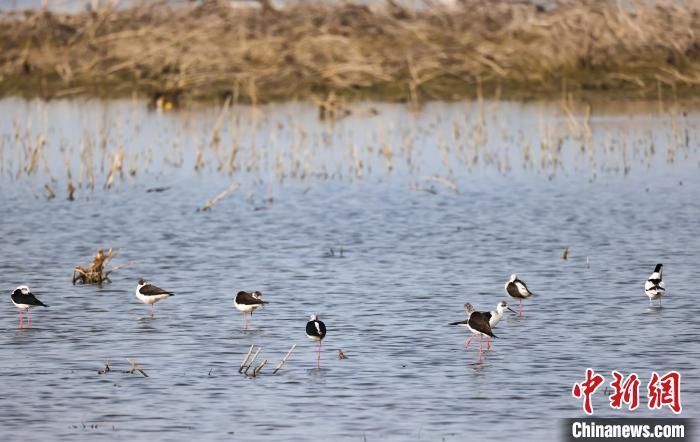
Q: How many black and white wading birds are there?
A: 8